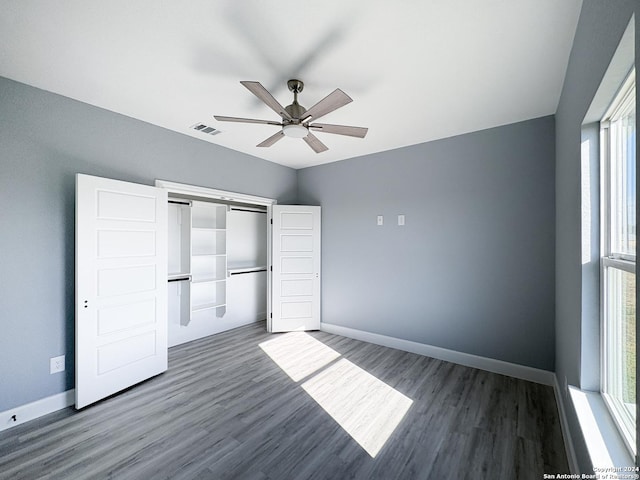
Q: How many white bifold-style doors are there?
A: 2